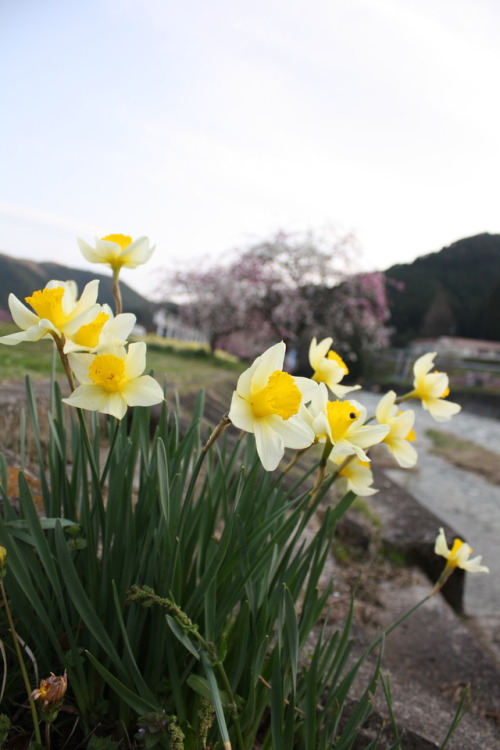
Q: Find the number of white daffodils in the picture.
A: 11